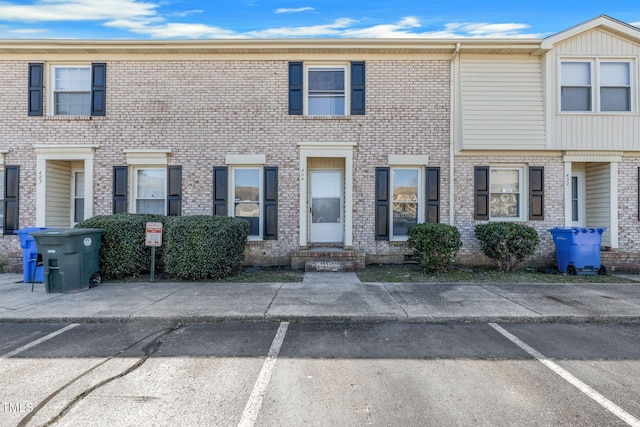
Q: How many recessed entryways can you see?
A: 3